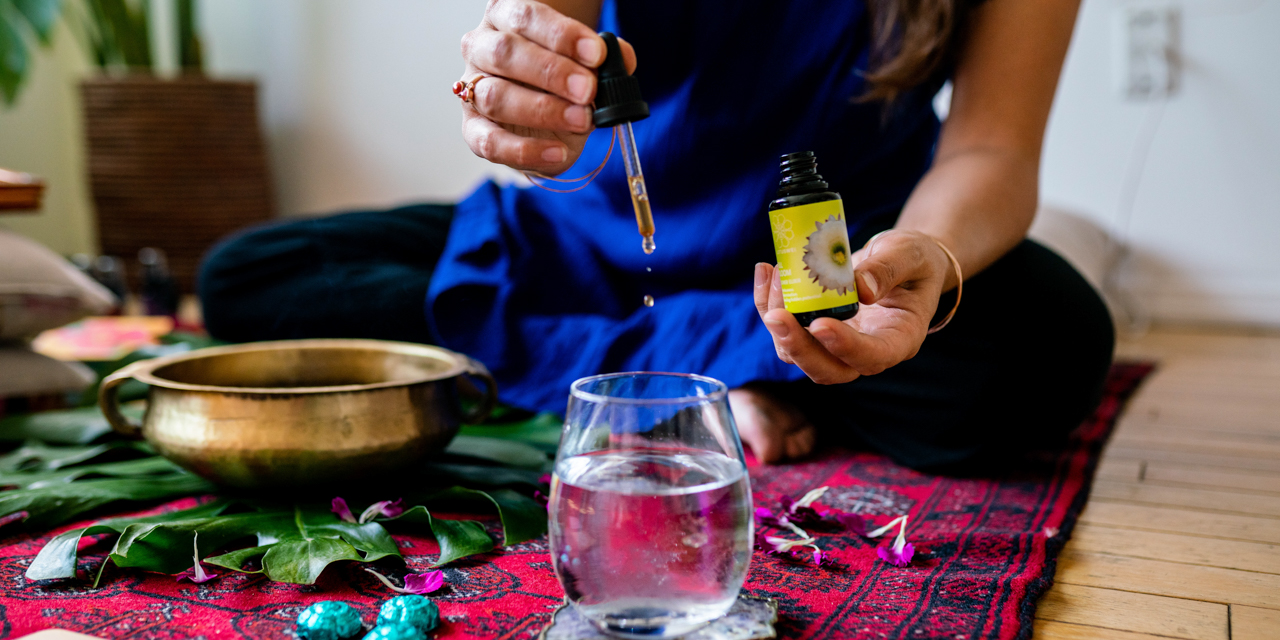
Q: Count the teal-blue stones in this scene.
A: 3